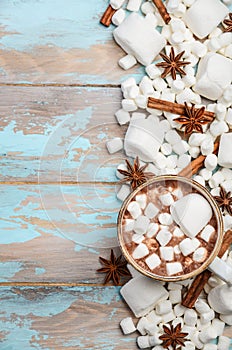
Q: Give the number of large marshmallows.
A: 8